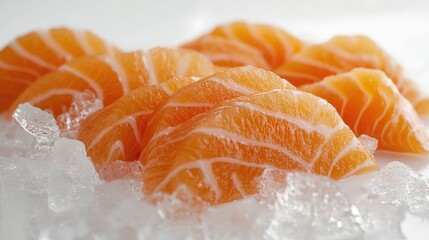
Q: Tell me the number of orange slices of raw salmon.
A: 8